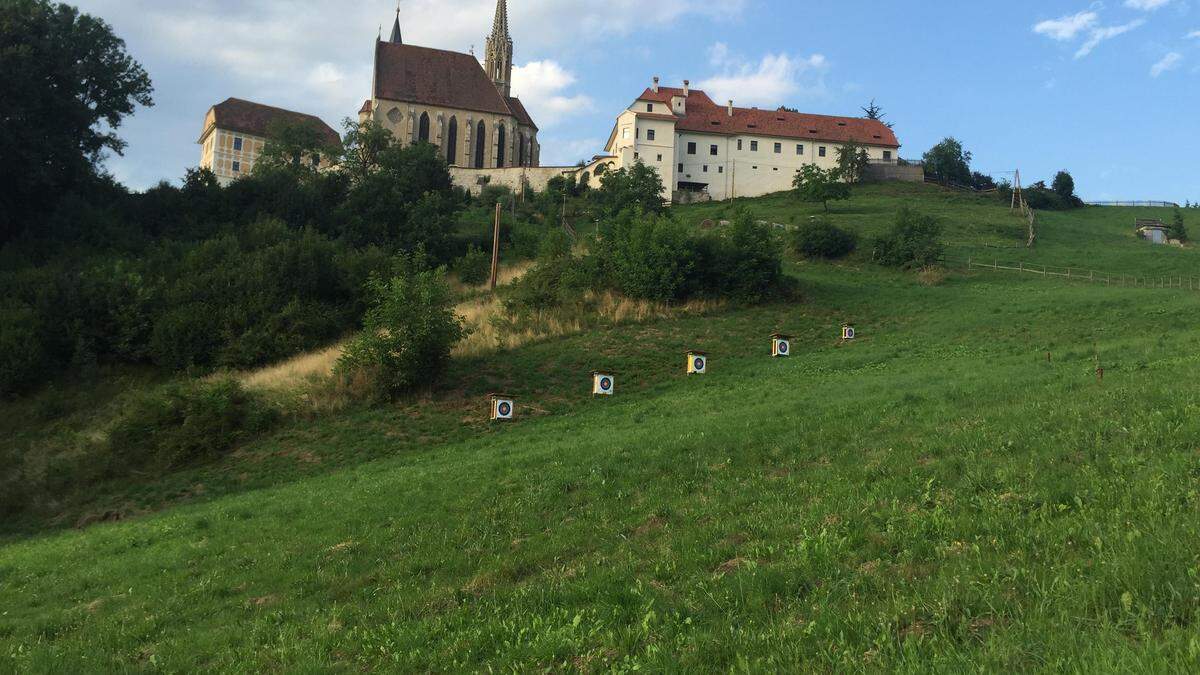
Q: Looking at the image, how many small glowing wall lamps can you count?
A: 0